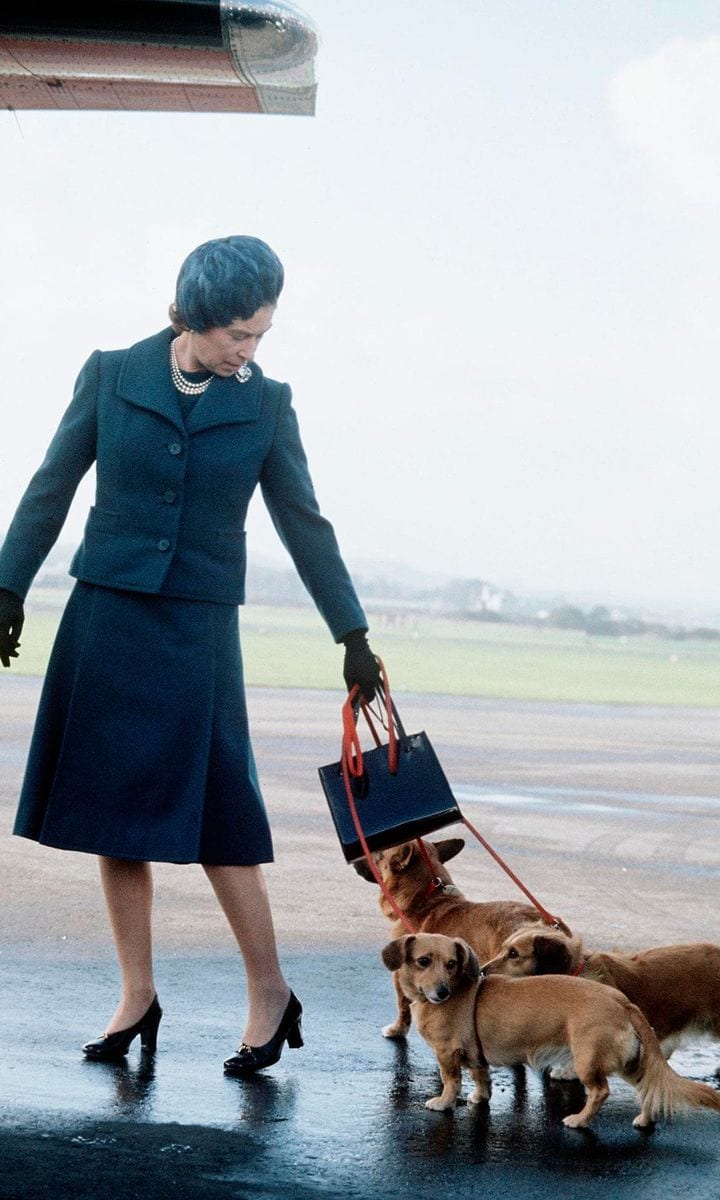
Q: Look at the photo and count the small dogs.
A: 3